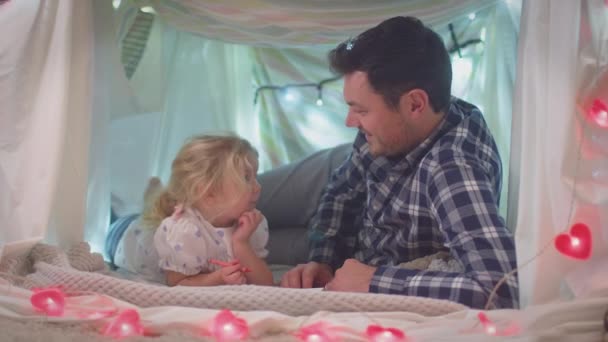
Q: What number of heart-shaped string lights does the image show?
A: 8